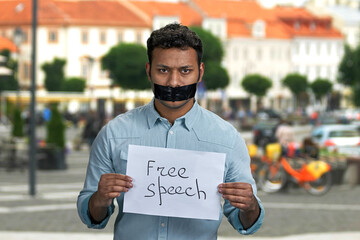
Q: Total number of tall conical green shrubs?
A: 2